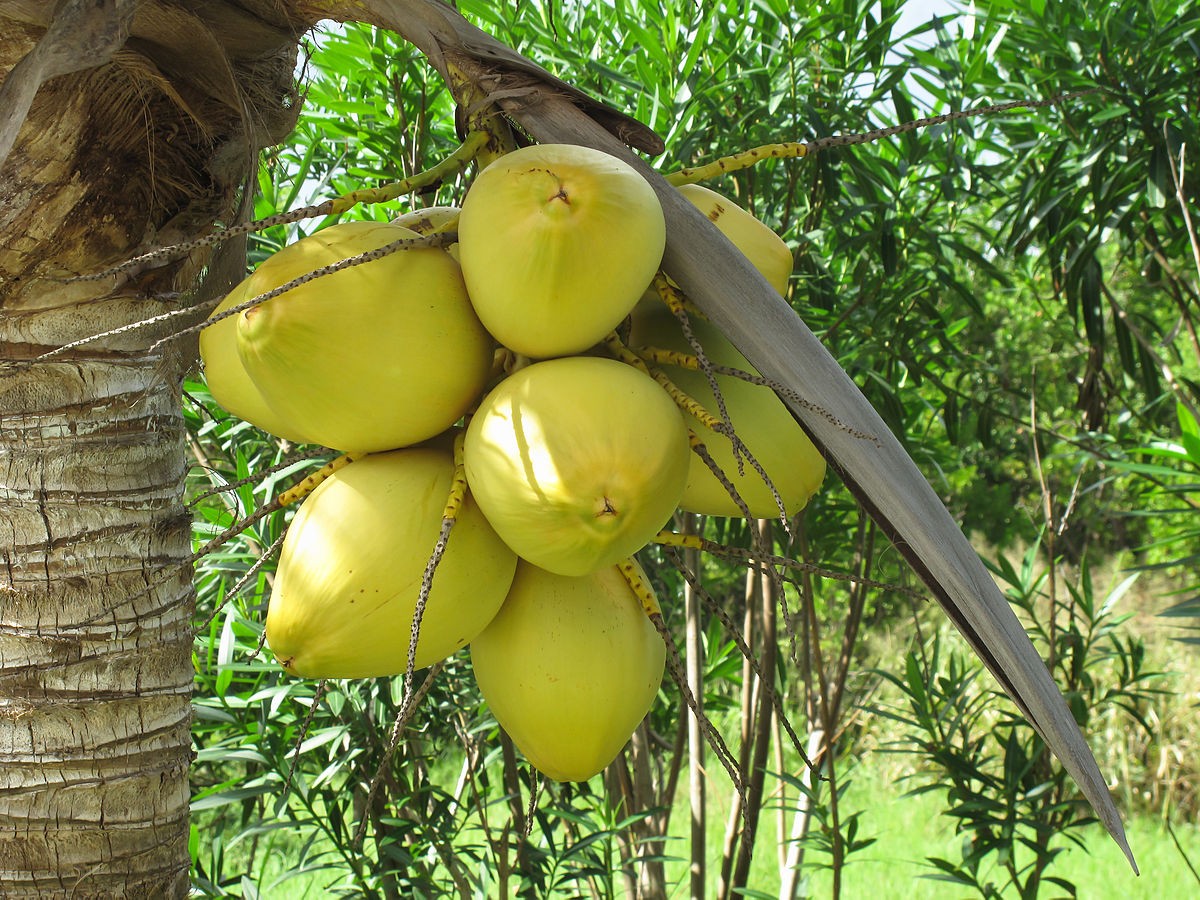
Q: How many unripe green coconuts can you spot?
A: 0